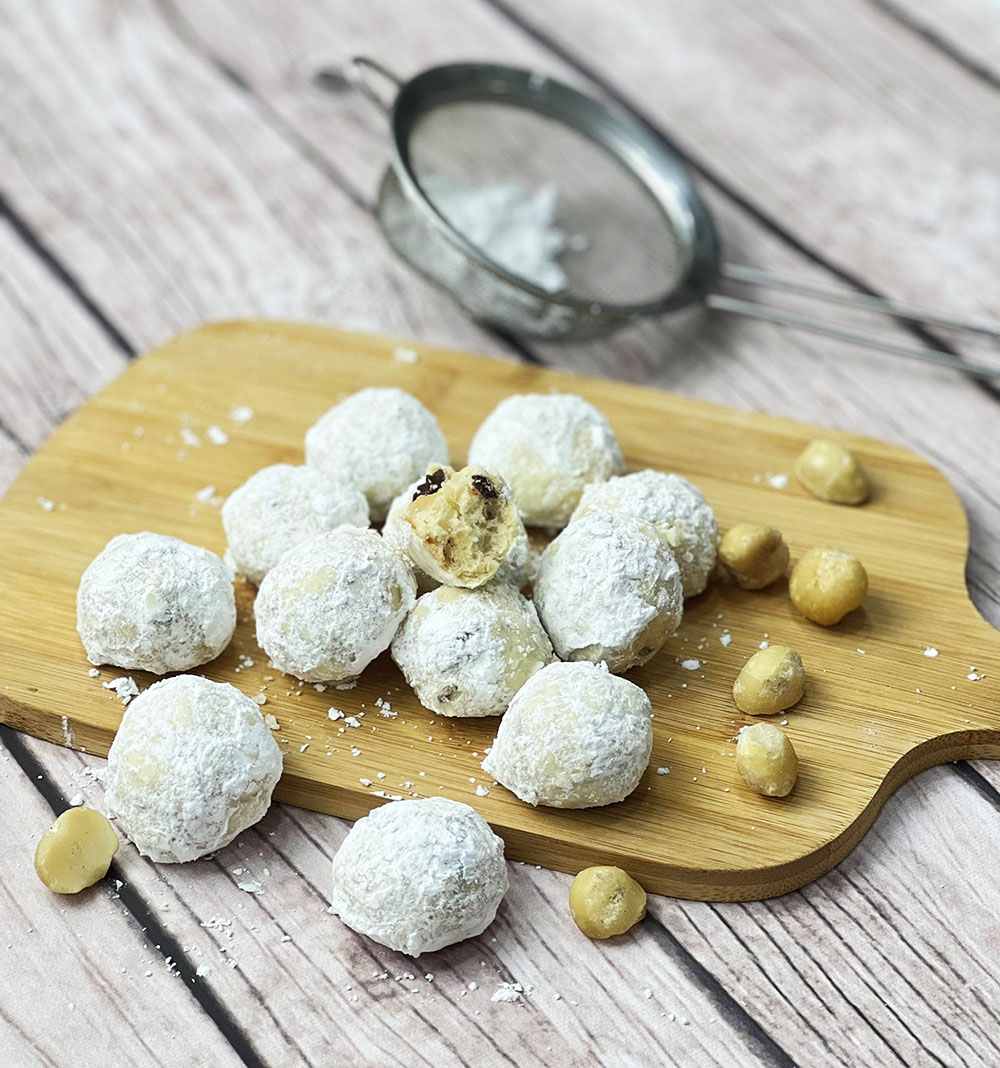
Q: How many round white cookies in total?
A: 12